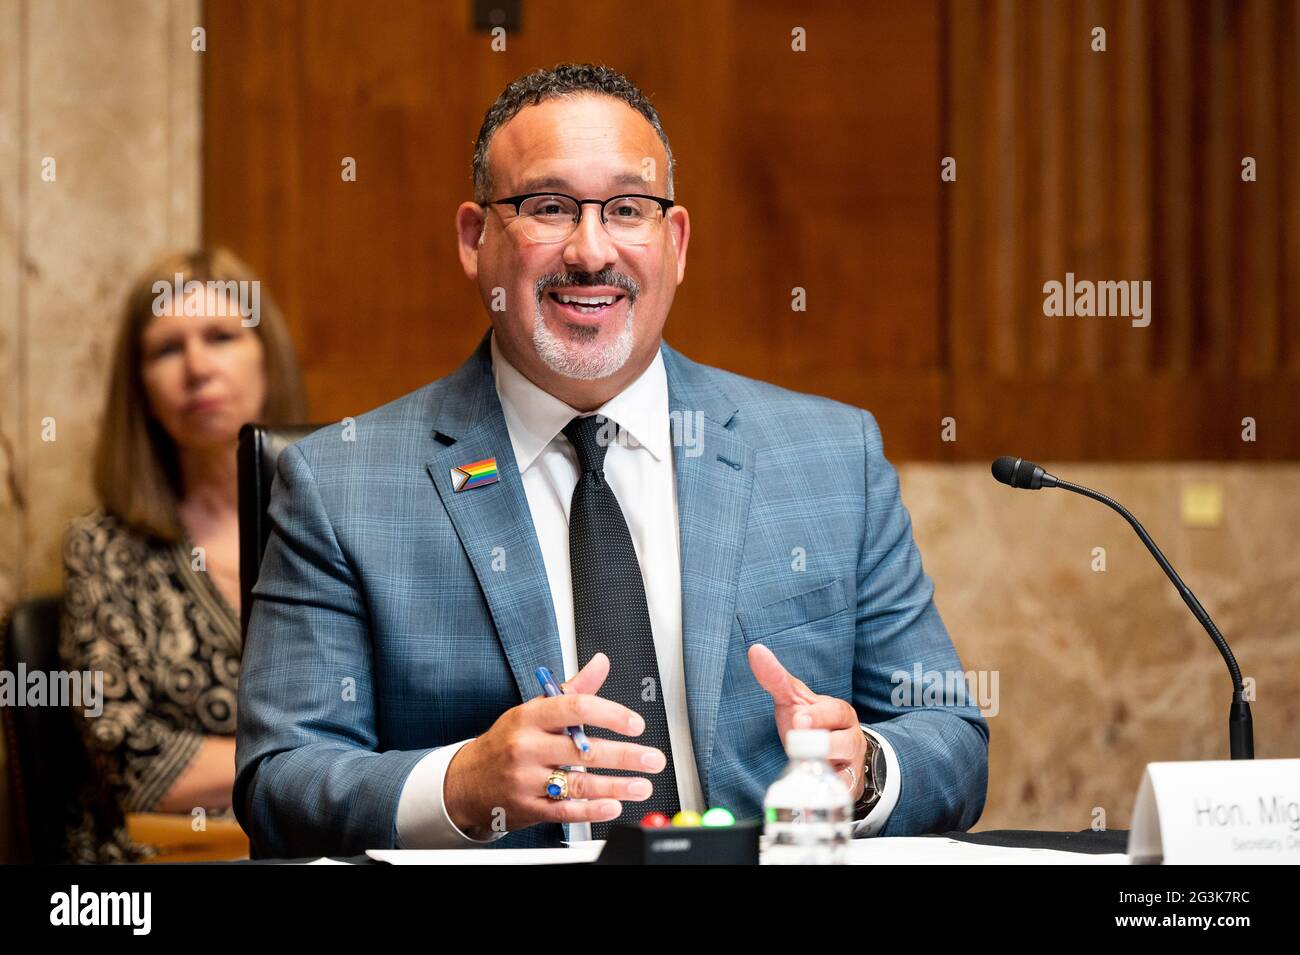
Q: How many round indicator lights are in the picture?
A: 3